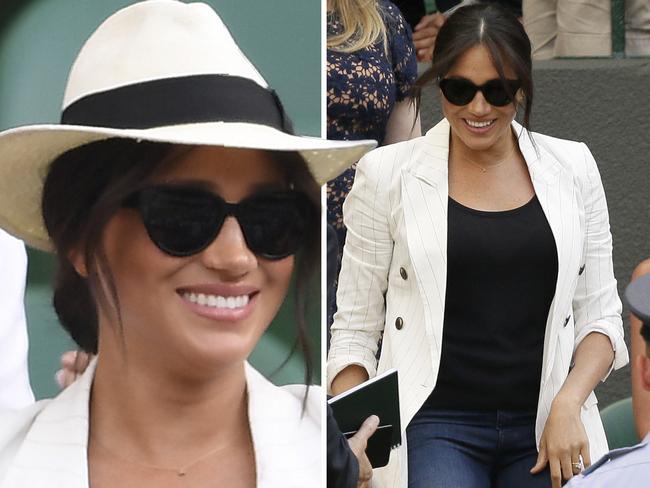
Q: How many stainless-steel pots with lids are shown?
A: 0